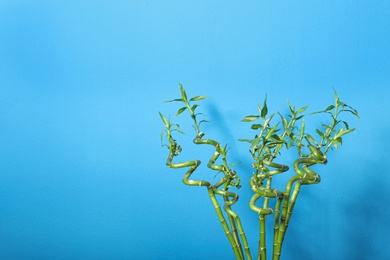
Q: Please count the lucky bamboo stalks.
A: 8